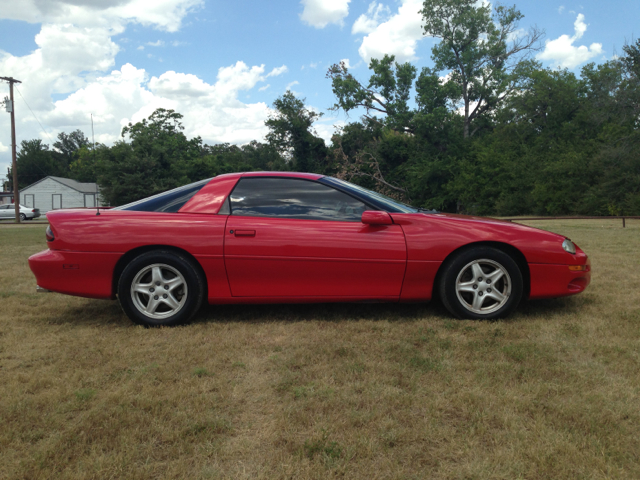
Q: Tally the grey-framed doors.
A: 3